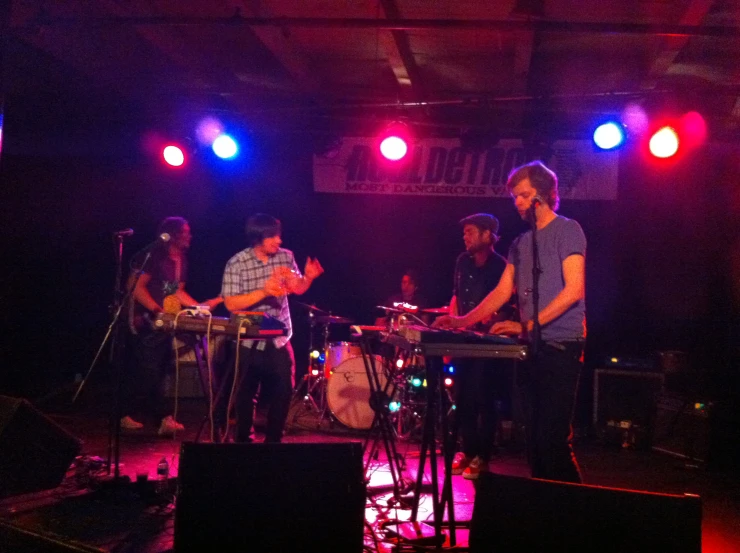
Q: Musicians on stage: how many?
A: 5